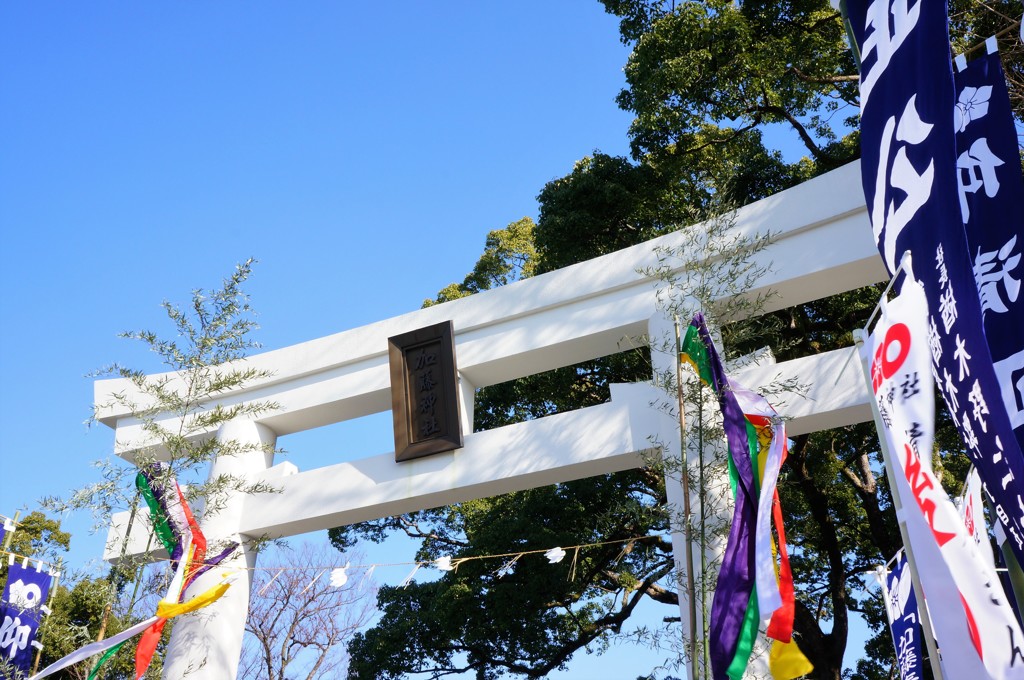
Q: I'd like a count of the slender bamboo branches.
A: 2